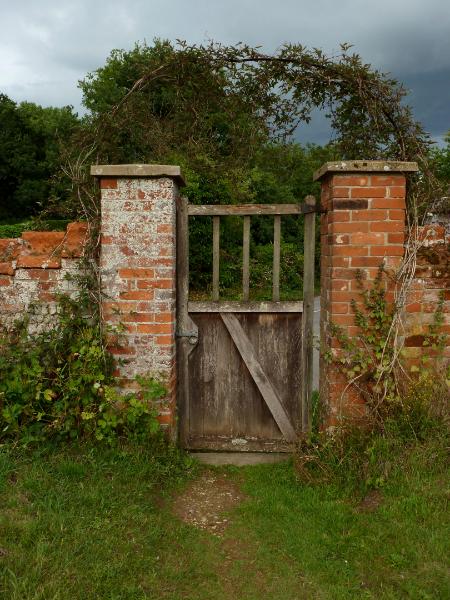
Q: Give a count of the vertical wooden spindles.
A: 3